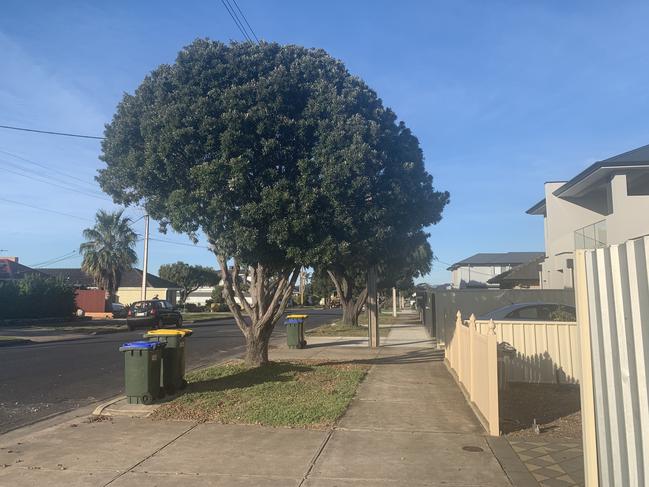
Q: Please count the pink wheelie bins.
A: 0